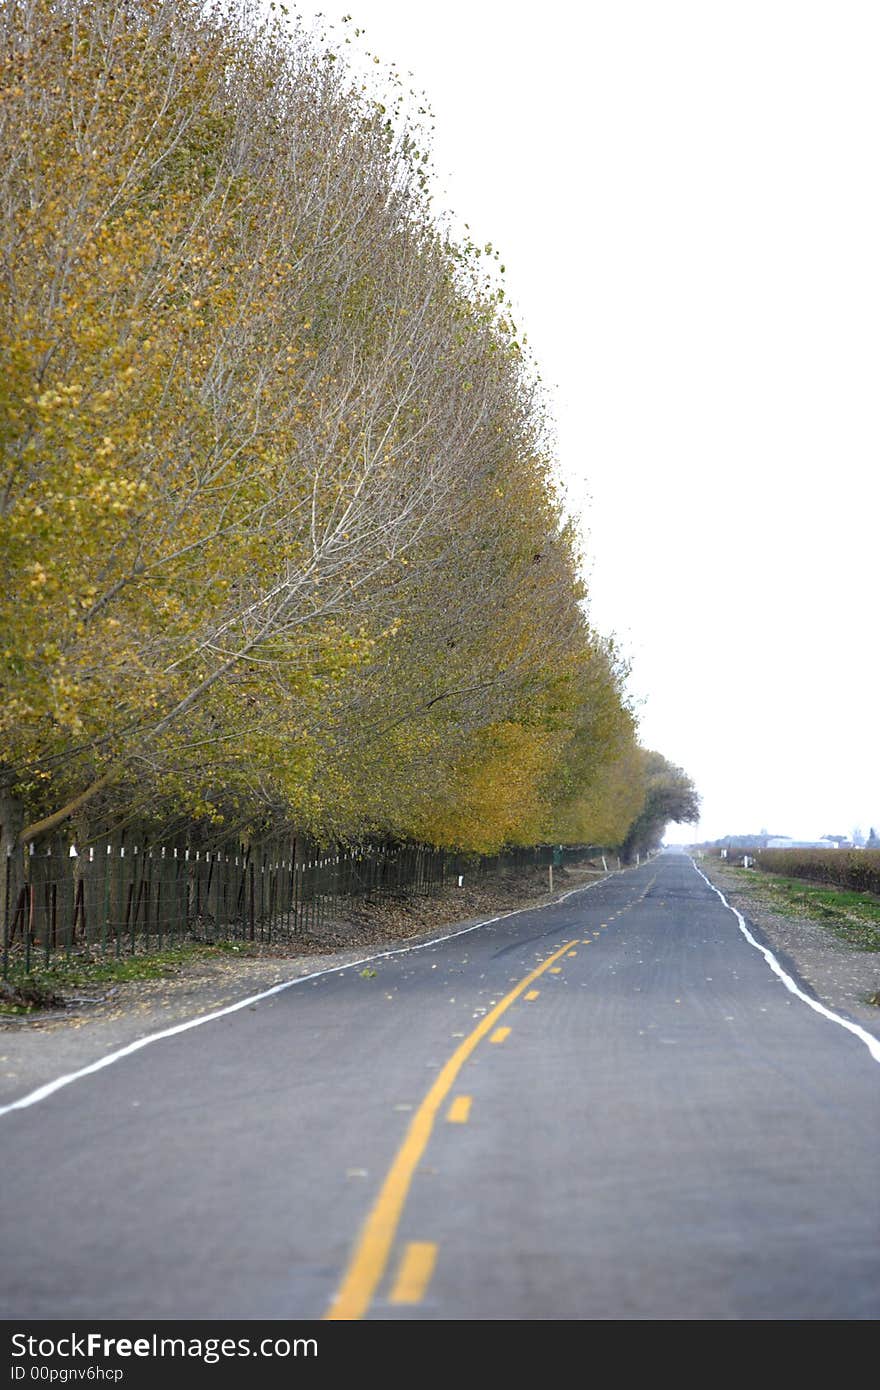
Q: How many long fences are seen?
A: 1